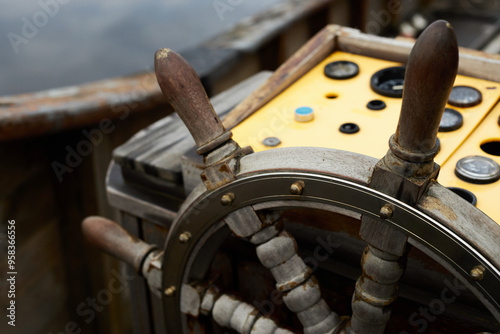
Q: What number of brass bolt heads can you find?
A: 6